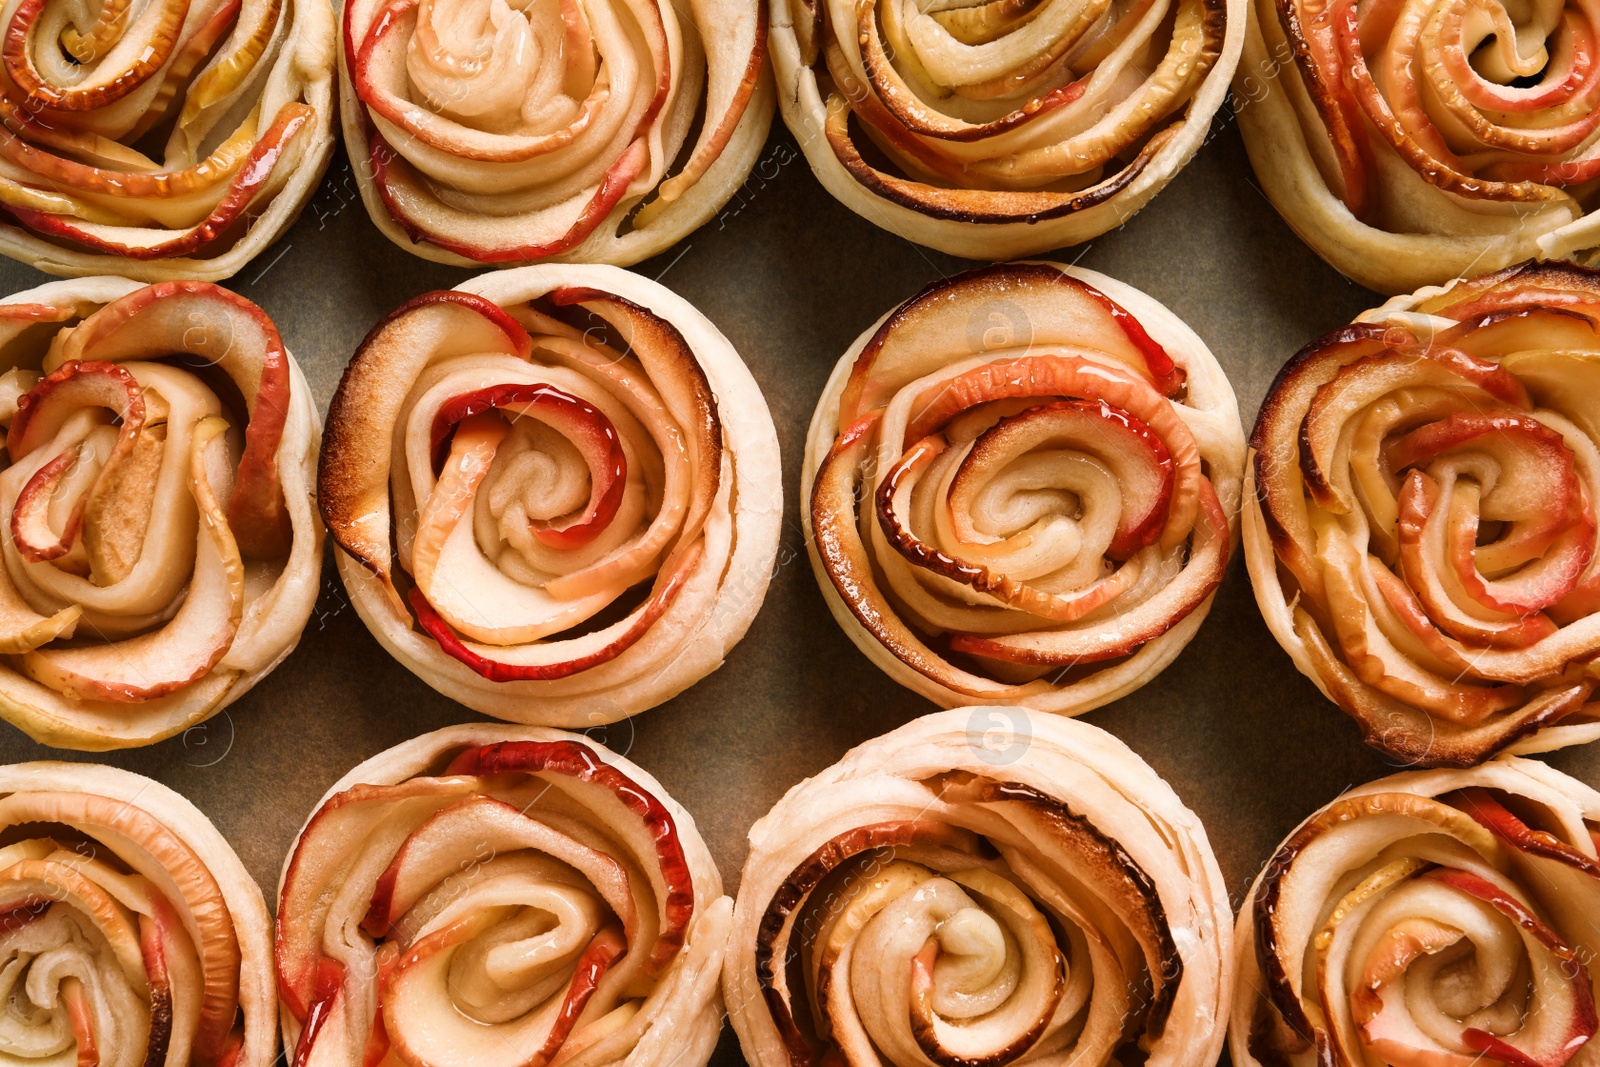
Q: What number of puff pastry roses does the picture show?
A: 12